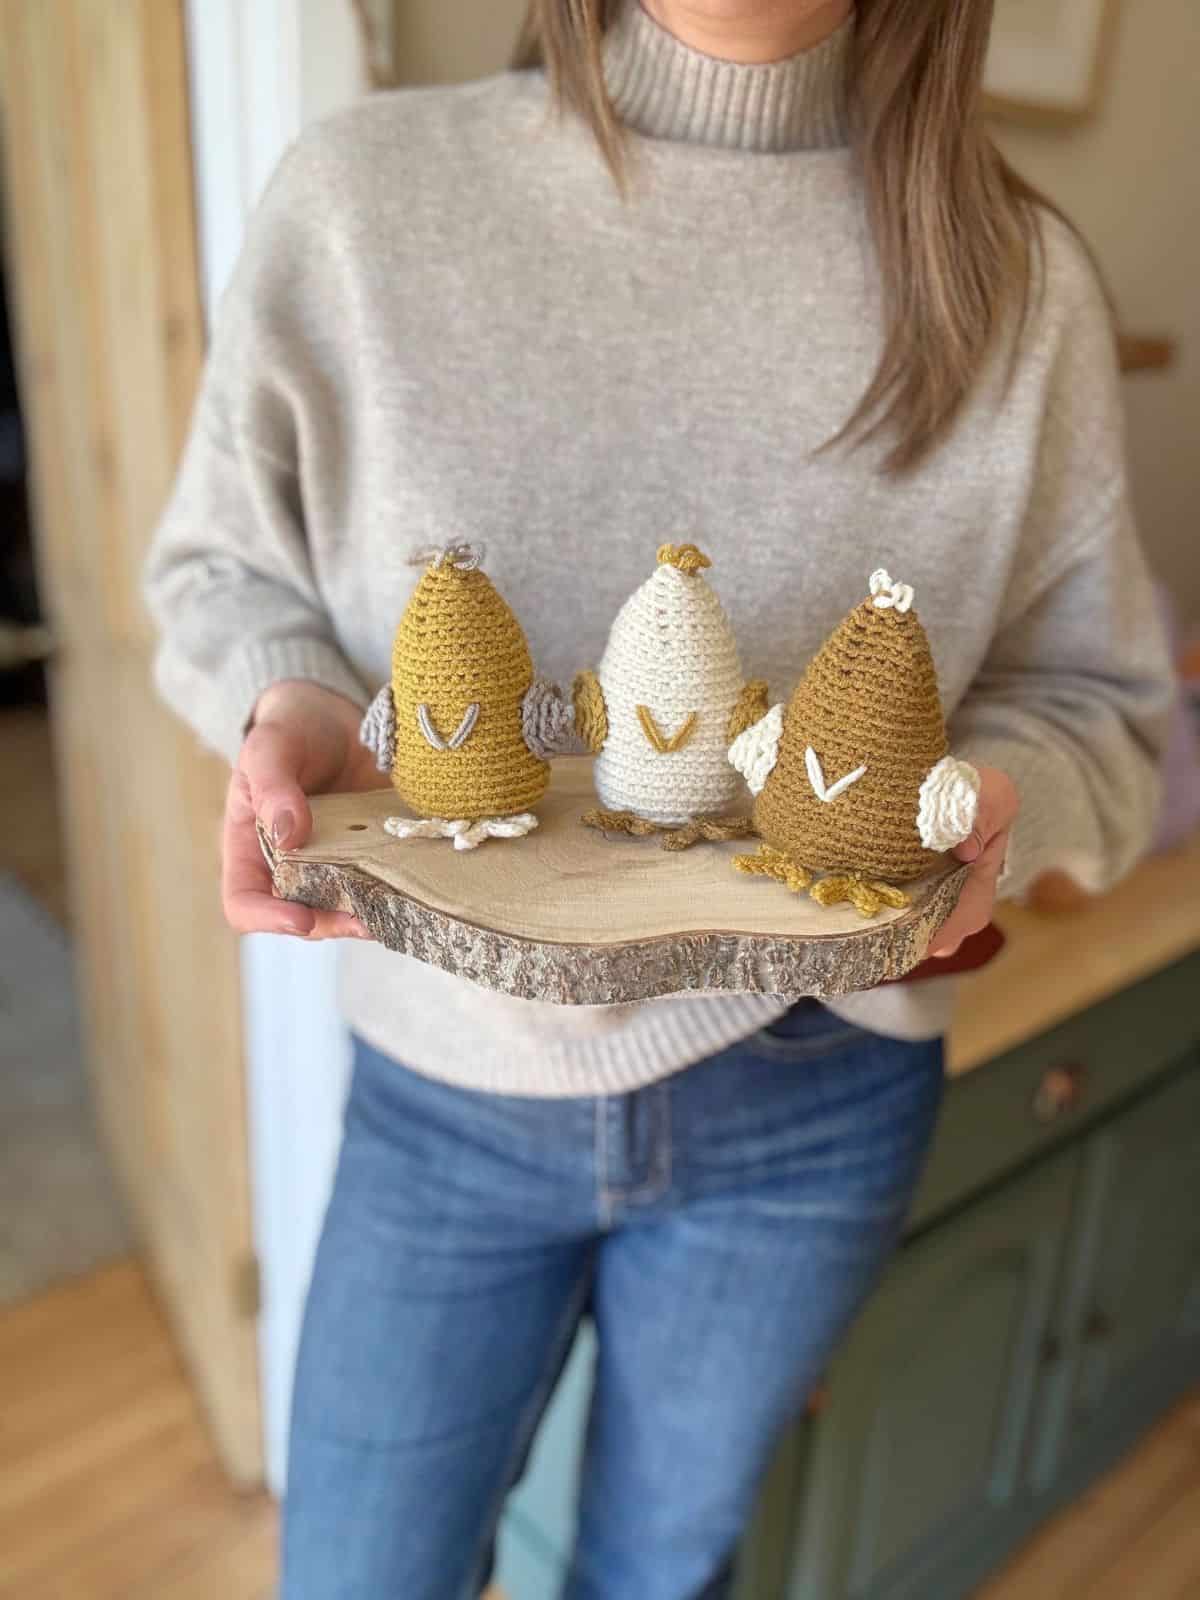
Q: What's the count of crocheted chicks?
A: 3